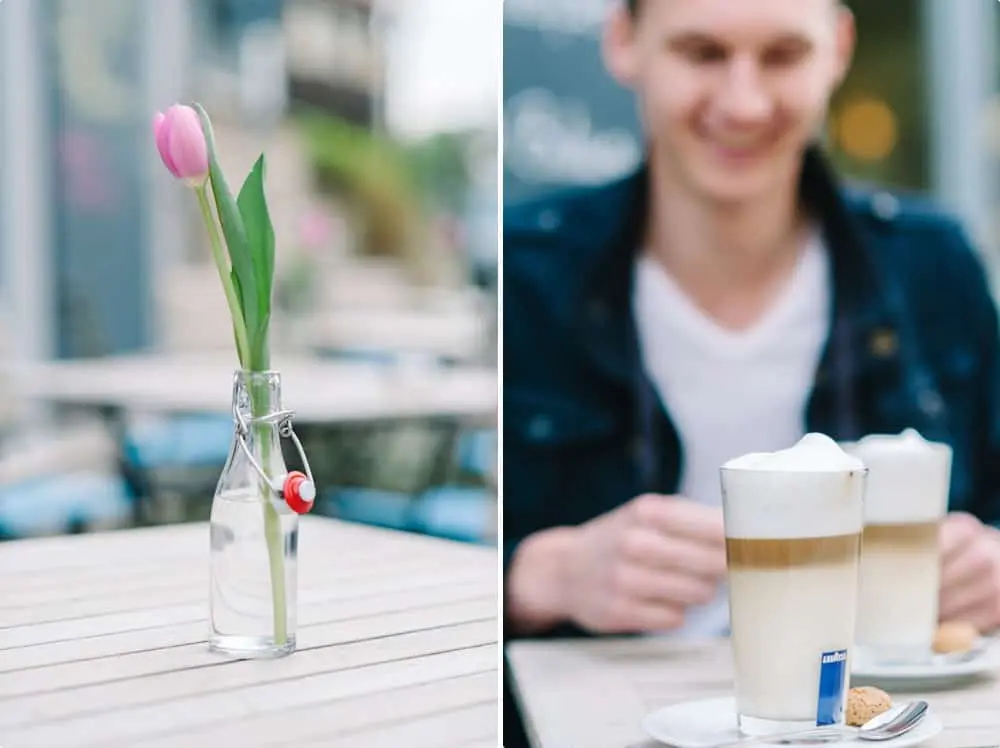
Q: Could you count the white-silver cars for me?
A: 0